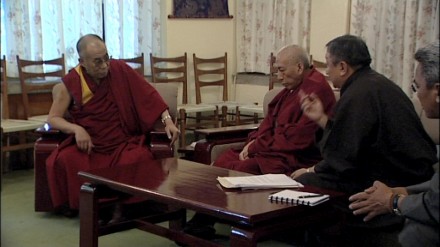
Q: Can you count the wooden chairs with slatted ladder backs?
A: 7